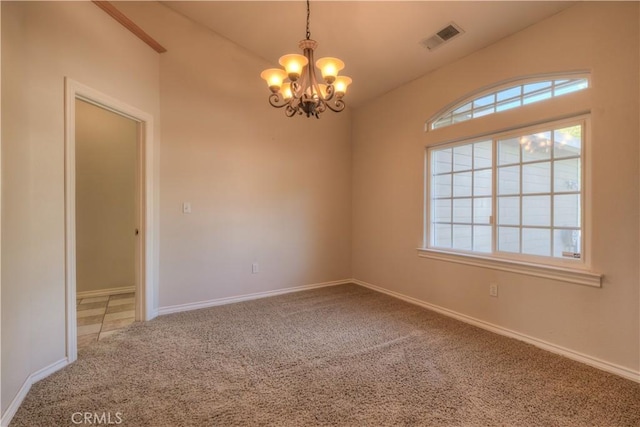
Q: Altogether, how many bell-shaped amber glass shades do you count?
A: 6